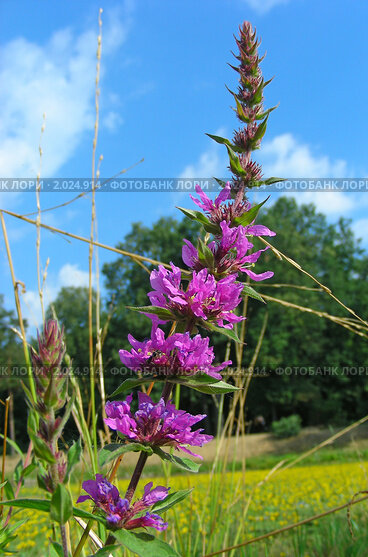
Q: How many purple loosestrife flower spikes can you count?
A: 2